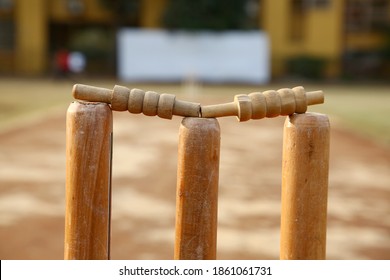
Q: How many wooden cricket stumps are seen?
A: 3